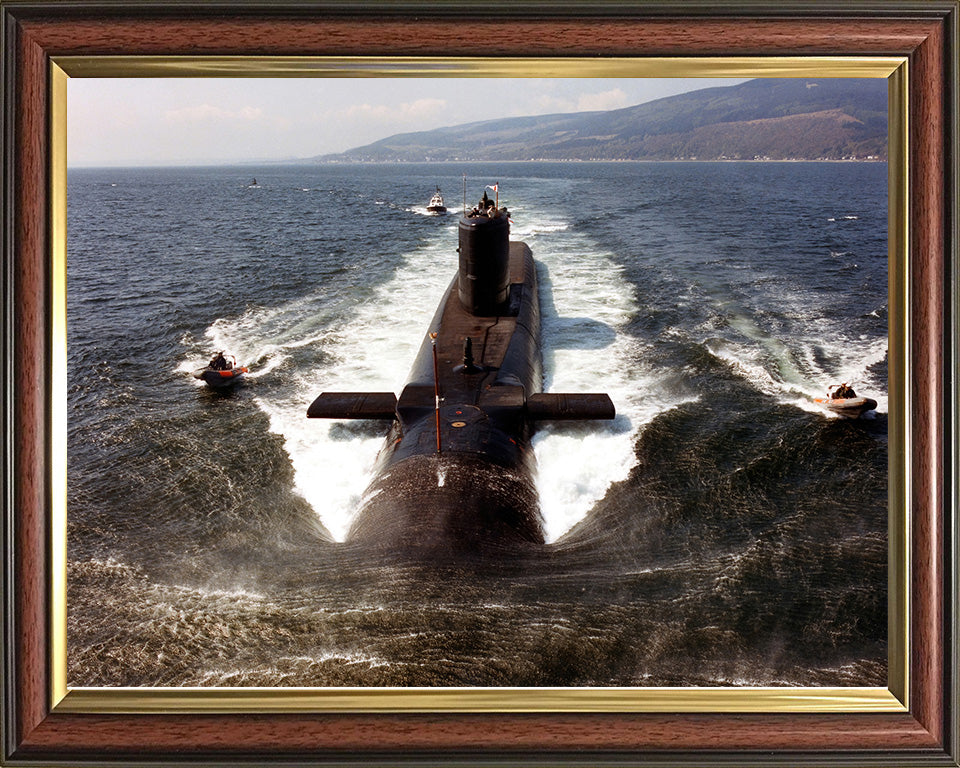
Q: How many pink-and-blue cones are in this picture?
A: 0